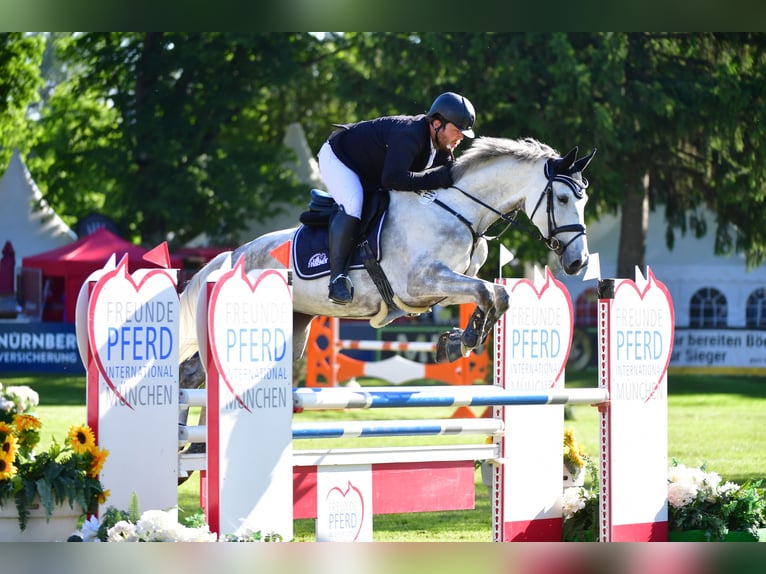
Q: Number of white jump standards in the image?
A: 4